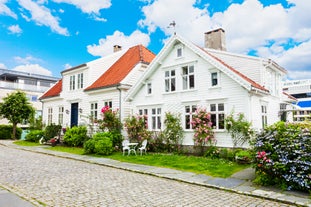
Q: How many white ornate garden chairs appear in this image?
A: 2